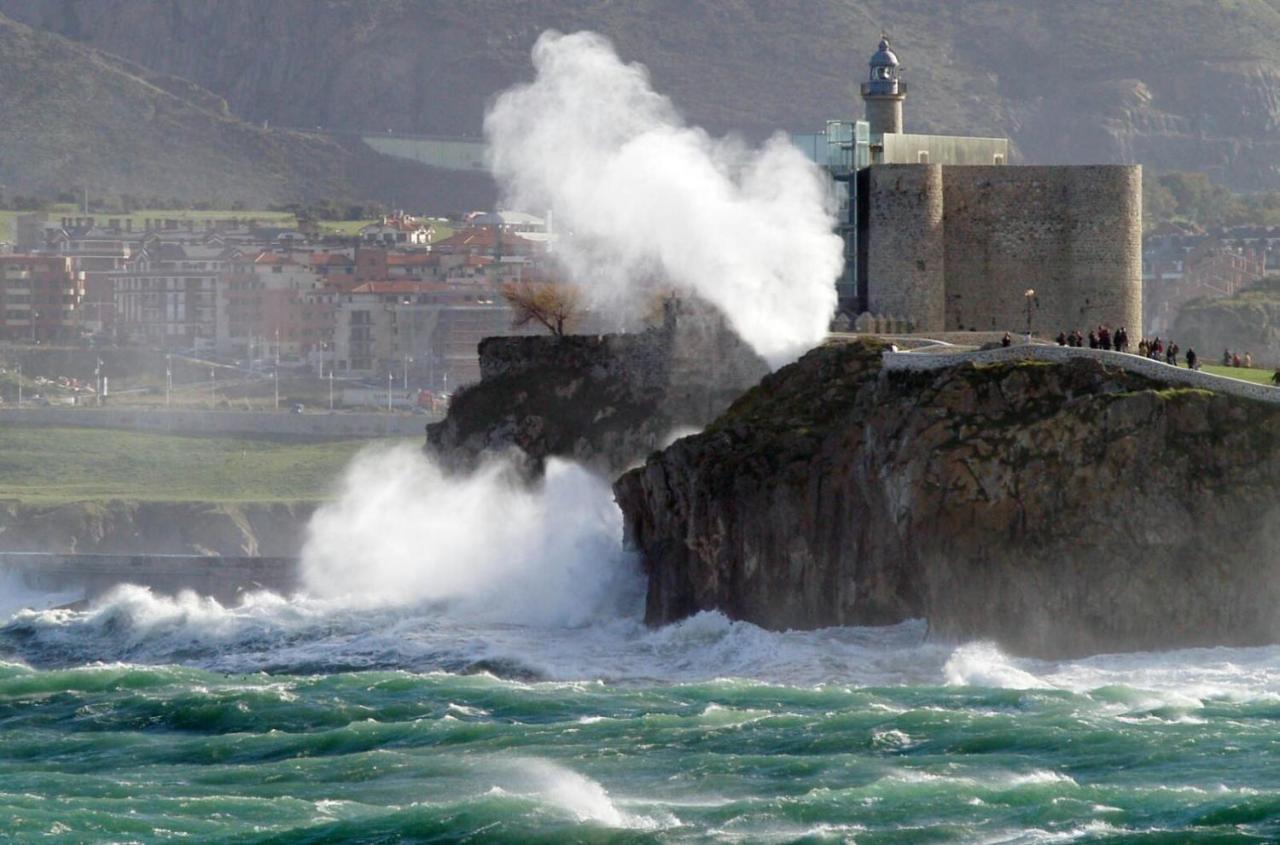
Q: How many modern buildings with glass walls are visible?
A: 1